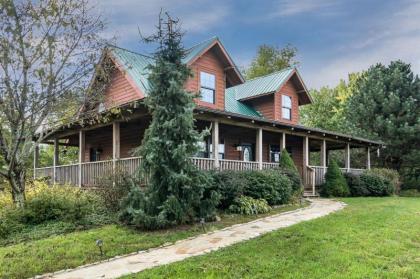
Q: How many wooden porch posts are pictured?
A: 11